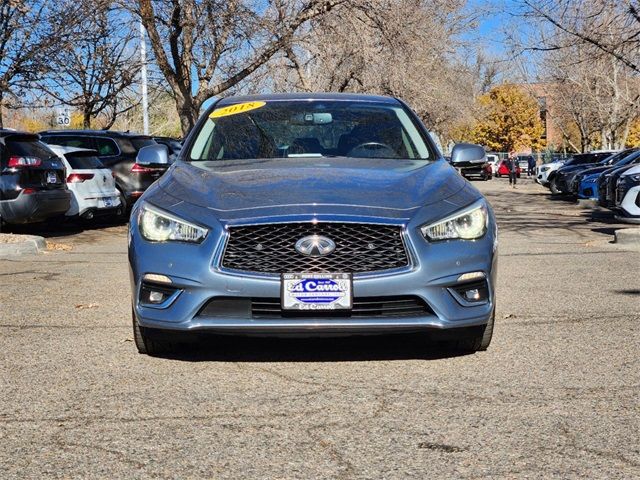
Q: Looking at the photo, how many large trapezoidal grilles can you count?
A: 1